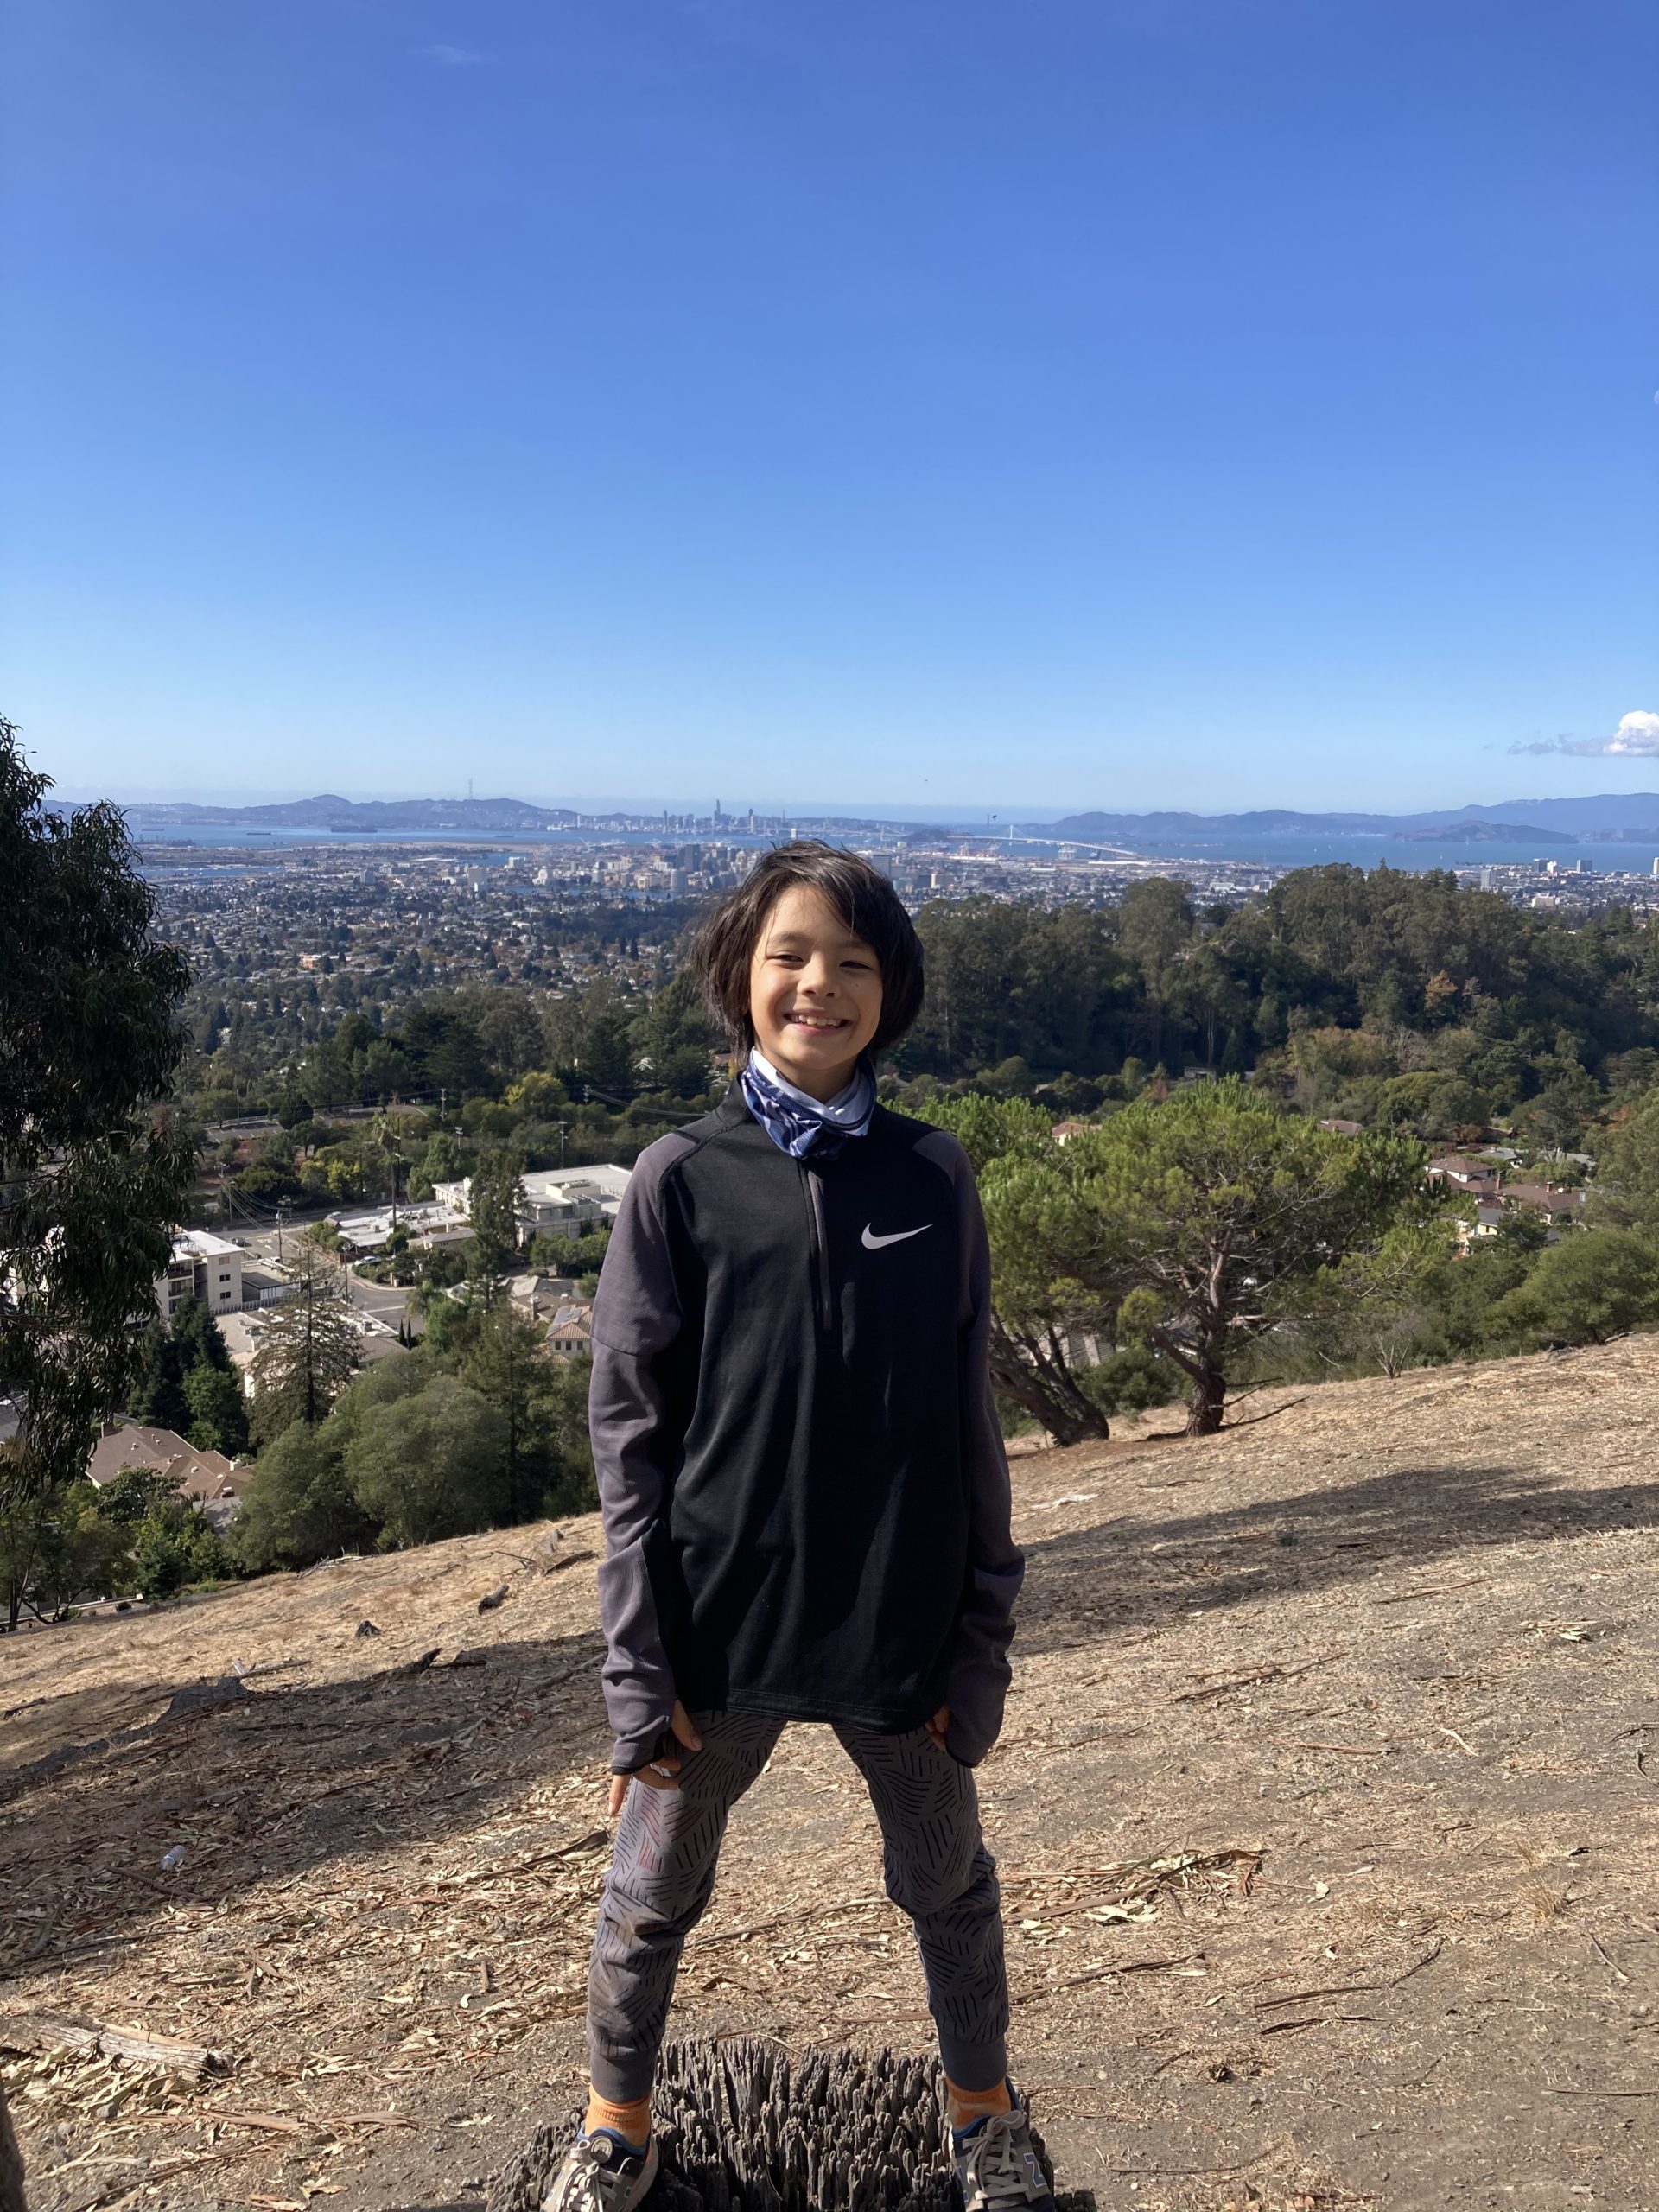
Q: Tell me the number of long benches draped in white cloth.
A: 0